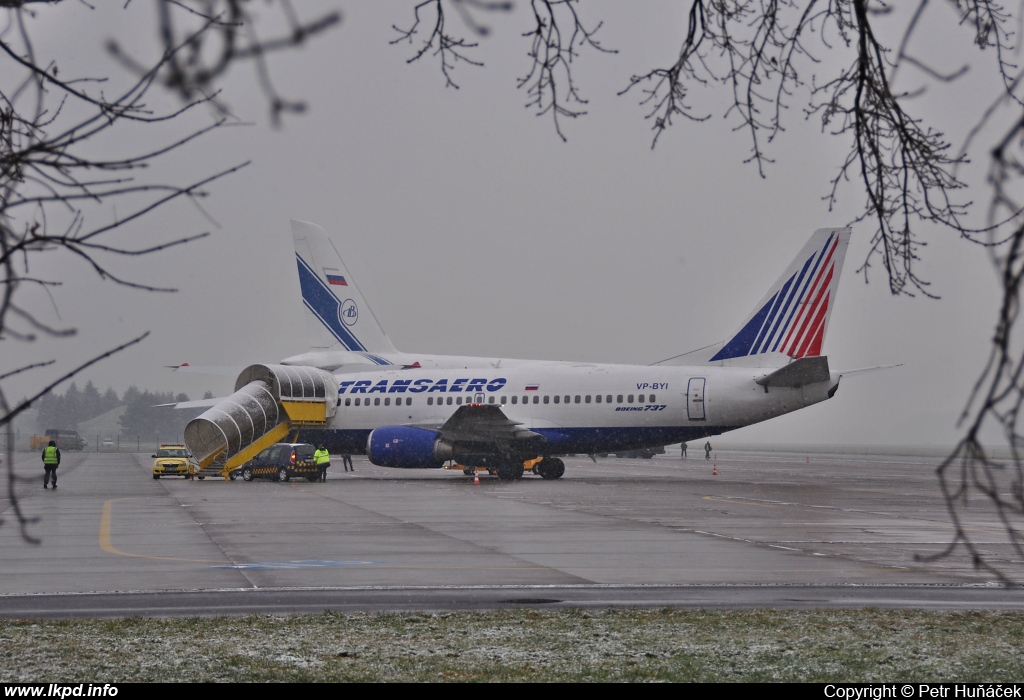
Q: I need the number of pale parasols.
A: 0